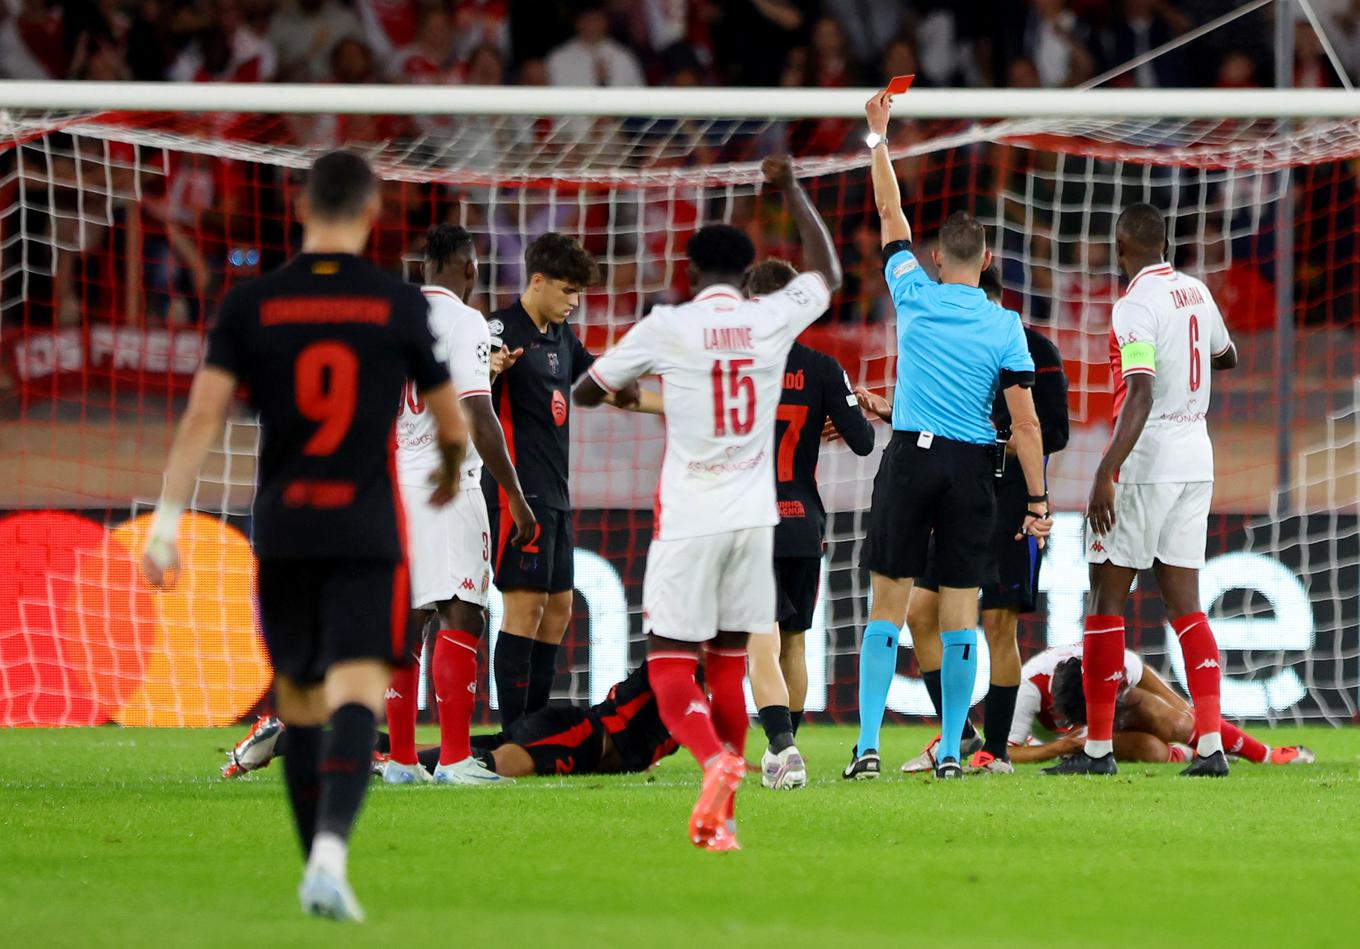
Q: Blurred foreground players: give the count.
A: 1